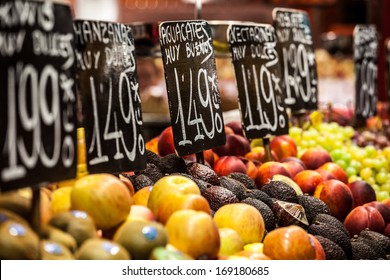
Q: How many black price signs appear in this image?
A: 6